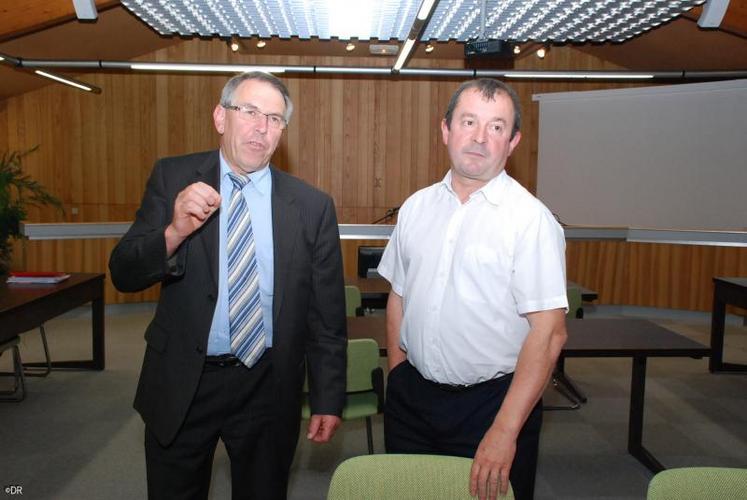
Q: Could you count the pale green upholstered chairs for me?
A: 5